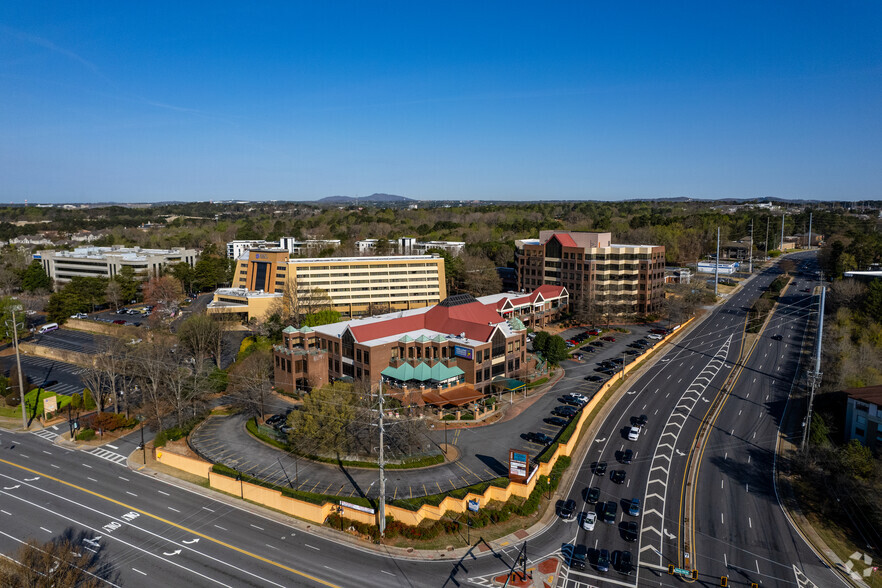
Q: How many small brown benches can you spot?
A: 0